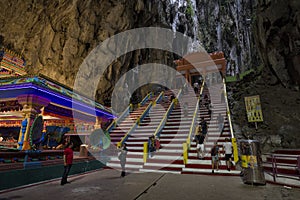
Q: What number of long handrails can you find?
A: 5